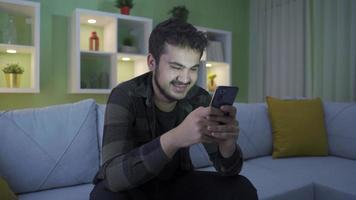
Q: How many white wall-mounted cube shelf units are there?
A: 3